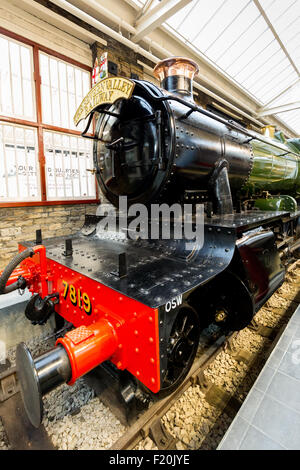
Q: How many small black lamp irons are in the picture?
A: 3